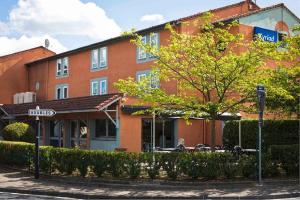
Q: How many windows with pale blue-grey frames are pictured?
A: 6